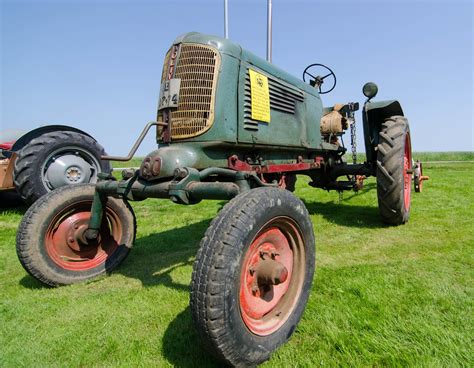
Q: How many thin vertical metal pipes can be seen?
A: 2